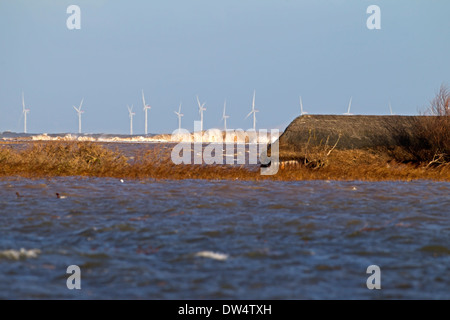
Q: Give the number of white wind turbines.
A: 11